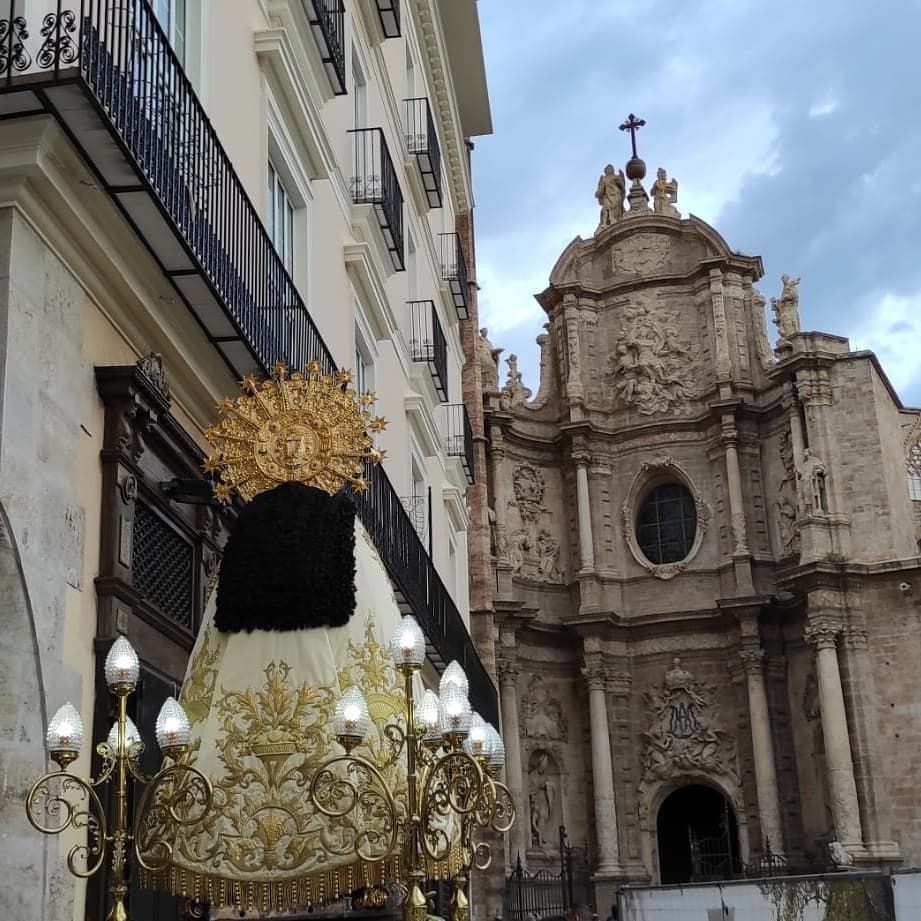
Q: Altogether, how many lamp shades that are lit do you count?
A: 11